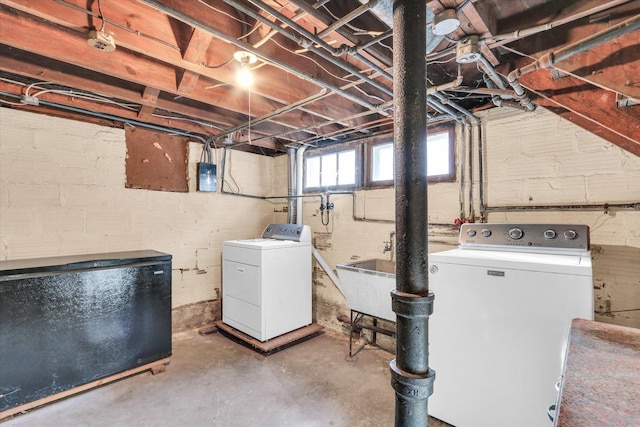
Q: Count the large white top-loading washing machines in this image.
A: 1